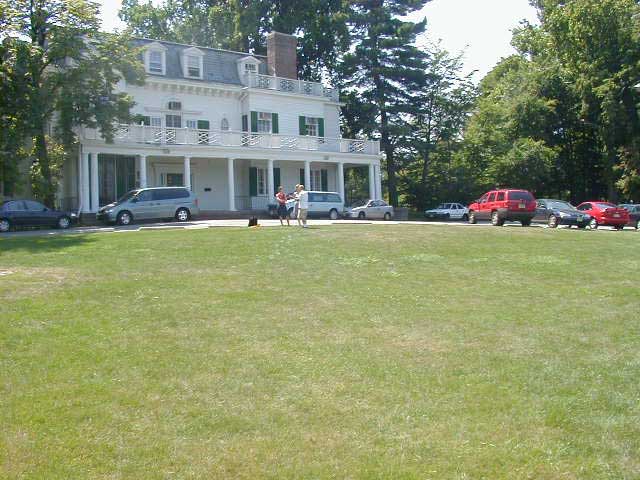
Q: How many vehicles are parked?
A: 9